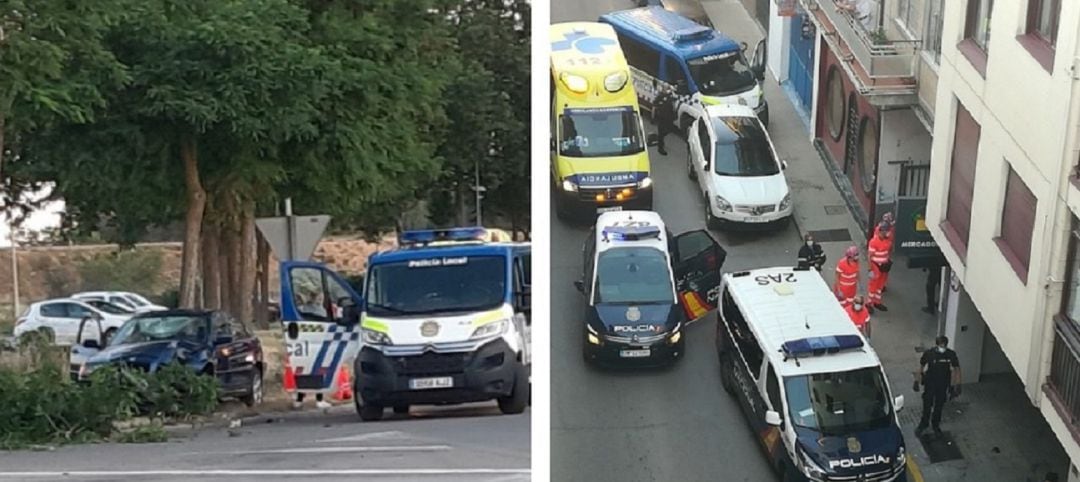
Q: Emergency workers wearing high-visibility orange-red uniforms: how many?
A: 4